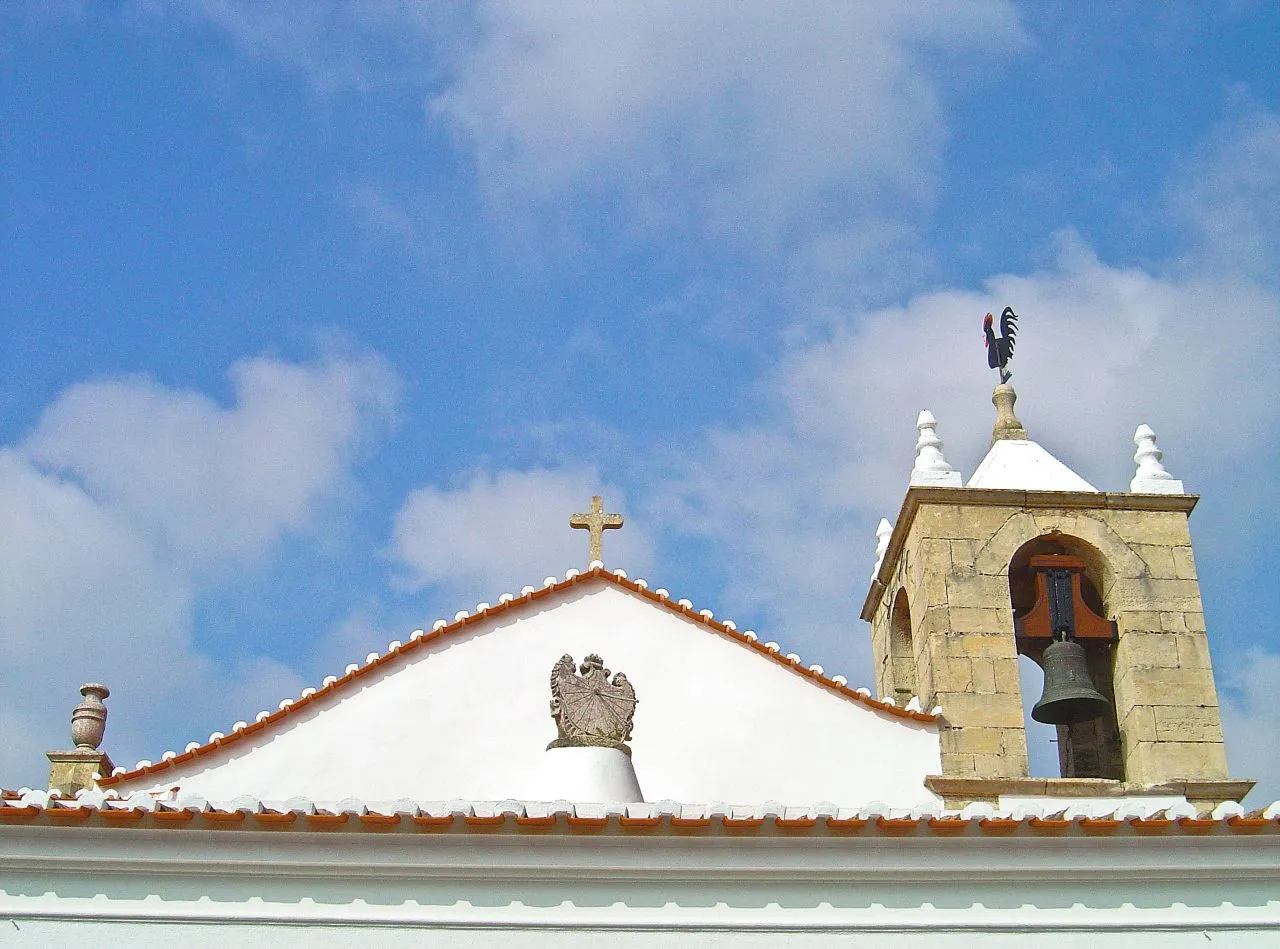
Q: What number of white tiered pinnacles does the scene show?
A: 3